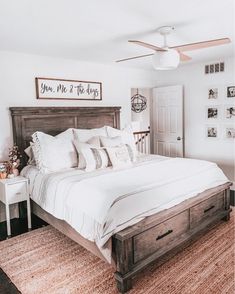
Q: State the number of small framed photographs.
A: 6